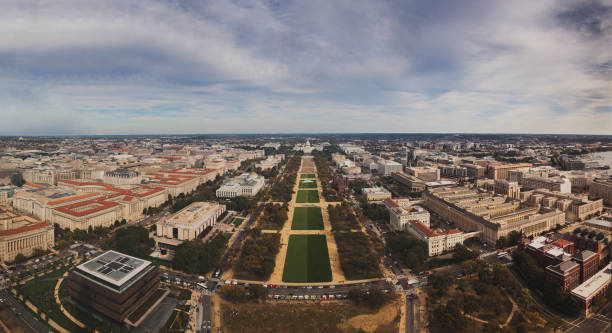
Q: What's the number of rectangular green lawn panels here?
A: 5